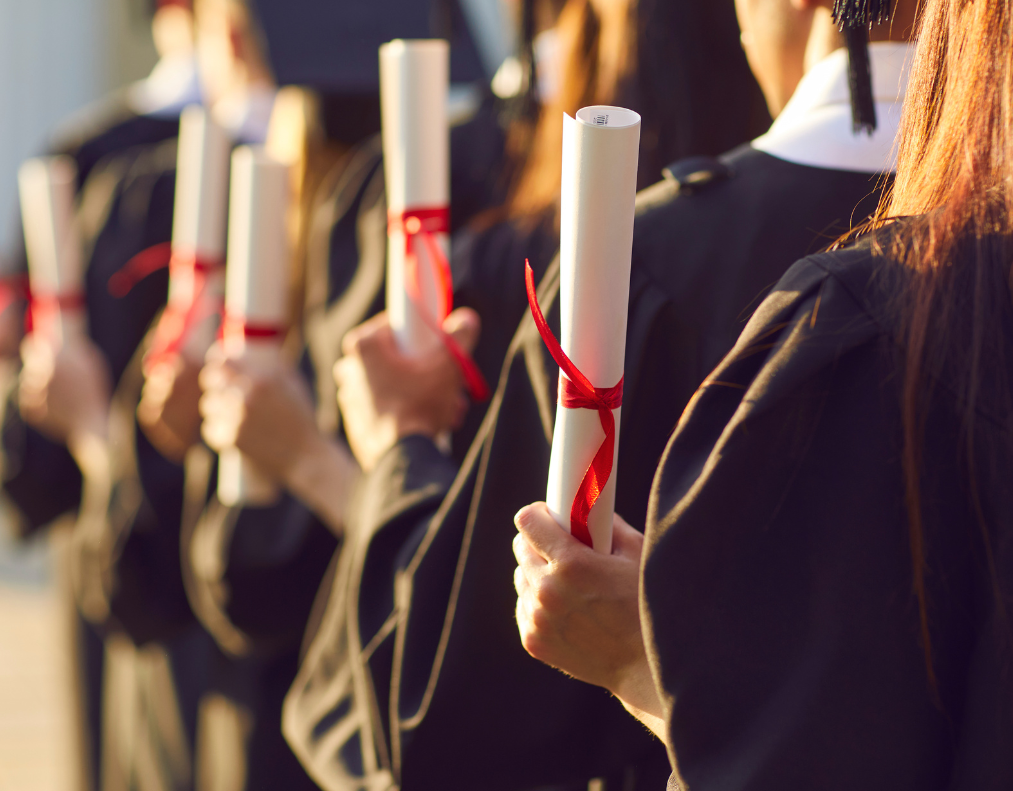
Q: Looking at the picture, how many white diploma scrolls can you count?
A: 5